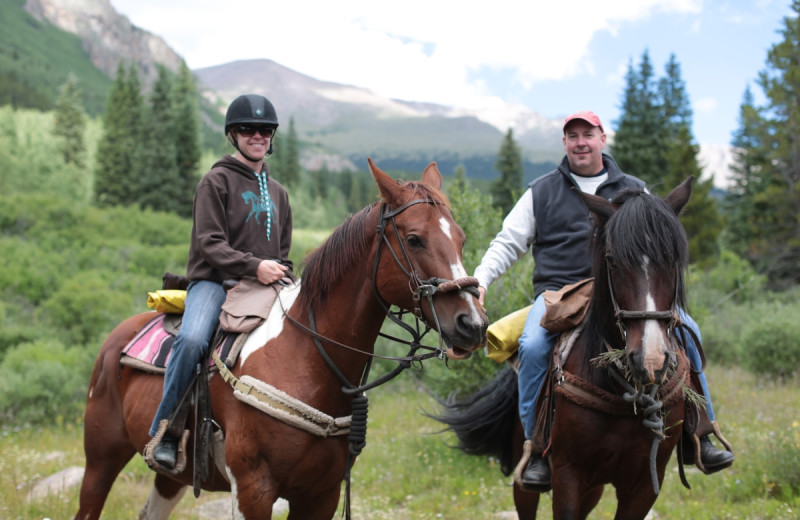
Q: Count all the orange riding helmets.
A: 0